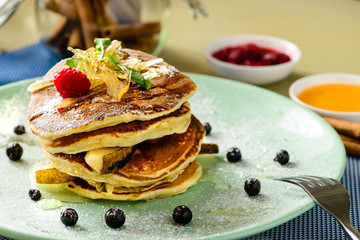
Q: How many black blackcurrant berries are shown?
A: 10